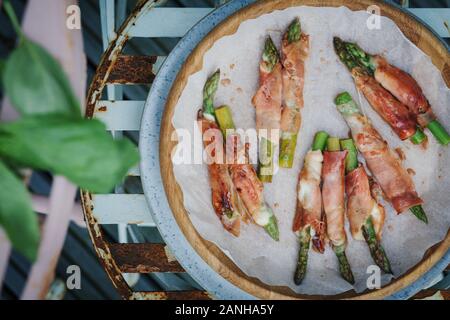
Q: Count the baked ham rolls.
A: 10